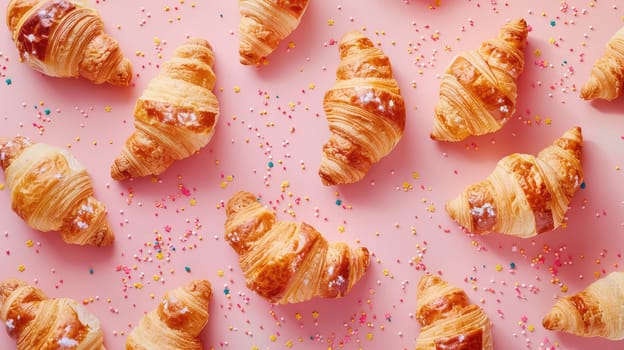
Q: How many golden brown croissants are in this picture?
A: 13